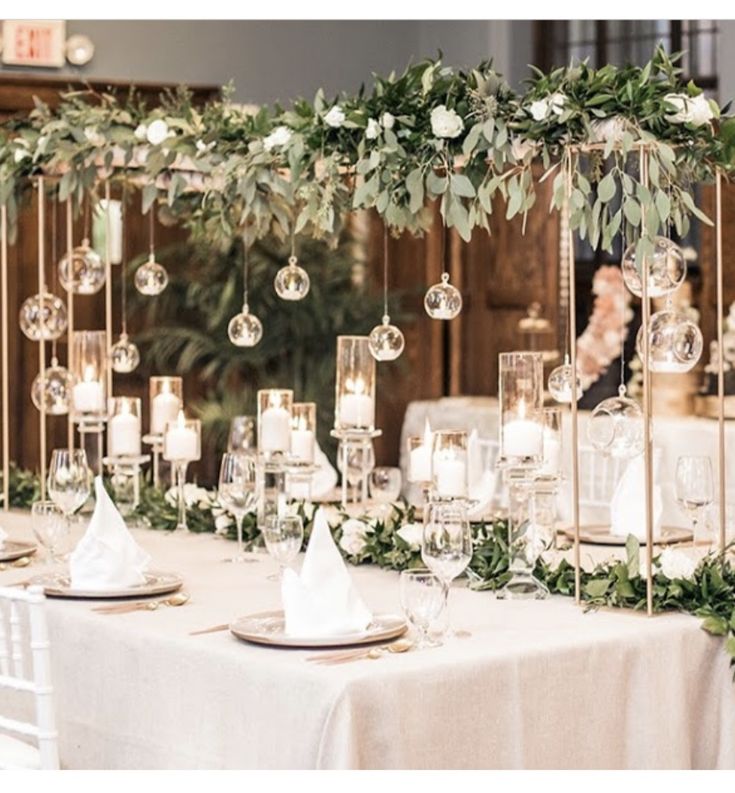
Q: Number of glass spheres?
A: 13